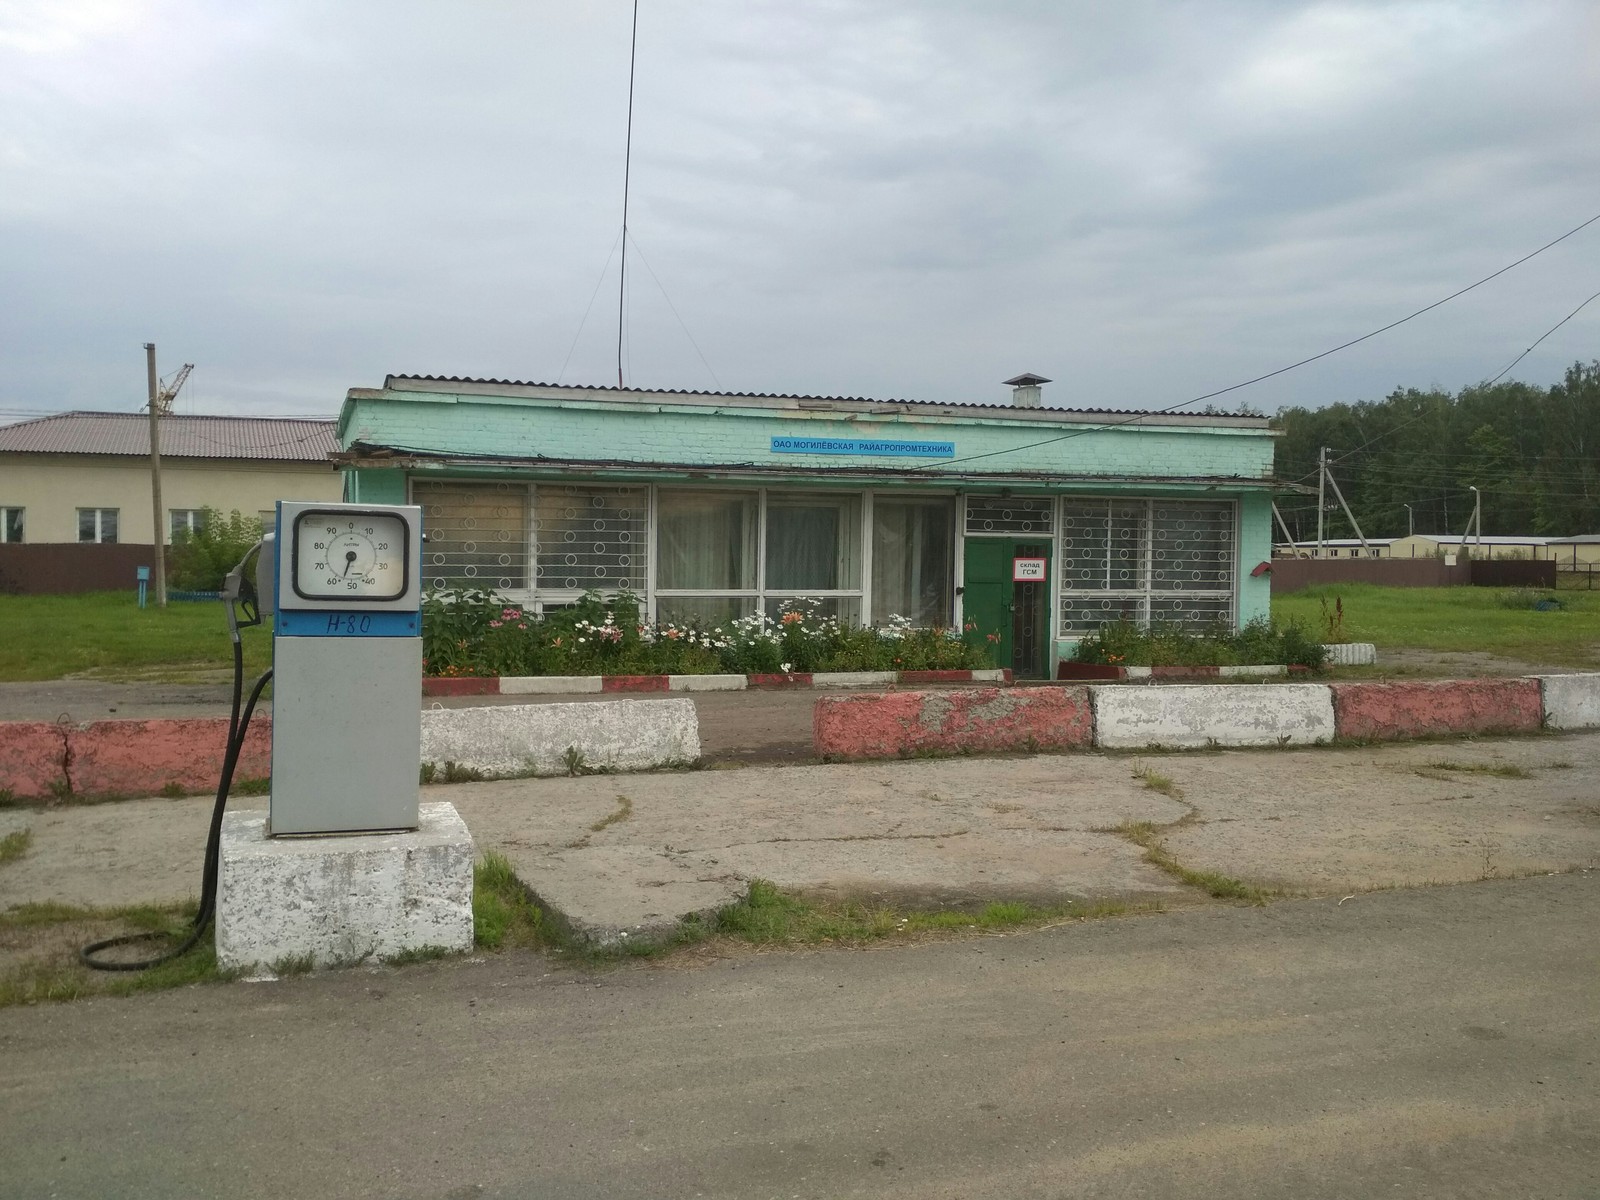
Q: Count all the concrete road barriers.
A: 6